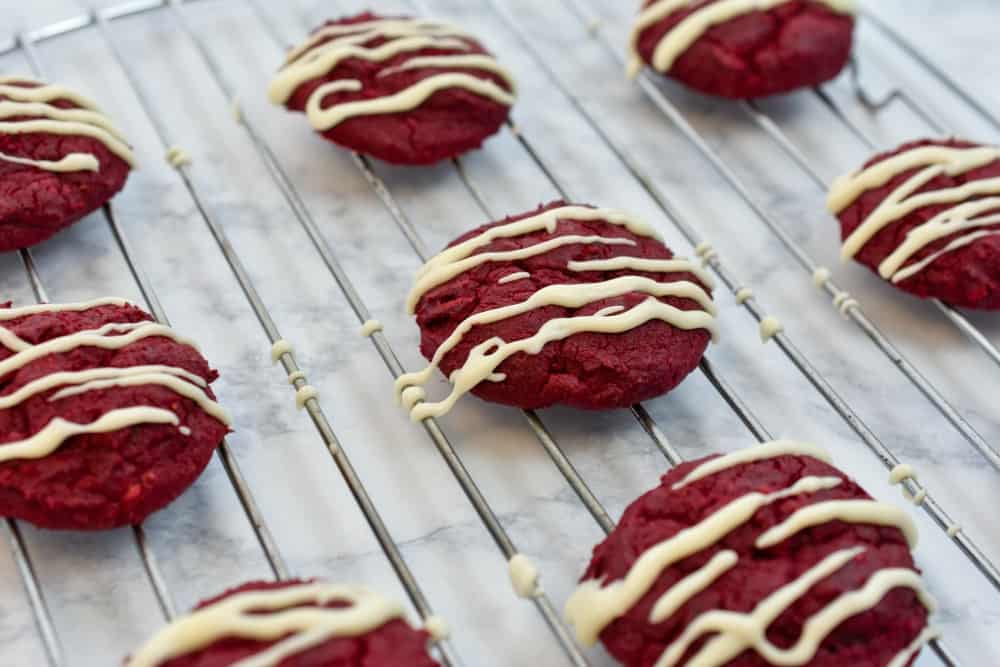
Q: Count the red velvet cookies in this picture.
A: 8